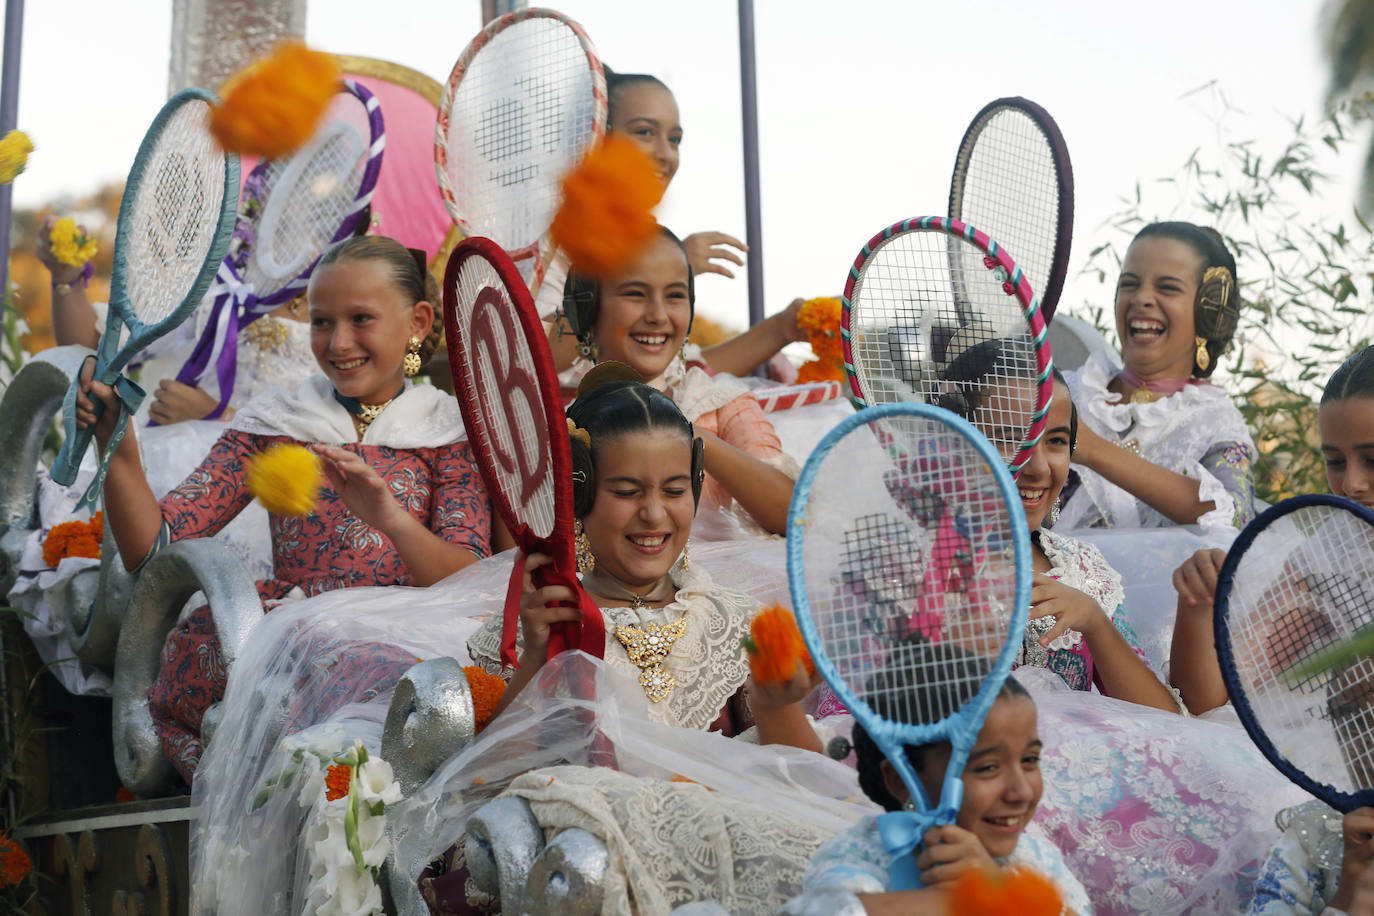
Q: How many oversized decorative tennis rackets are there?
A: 8